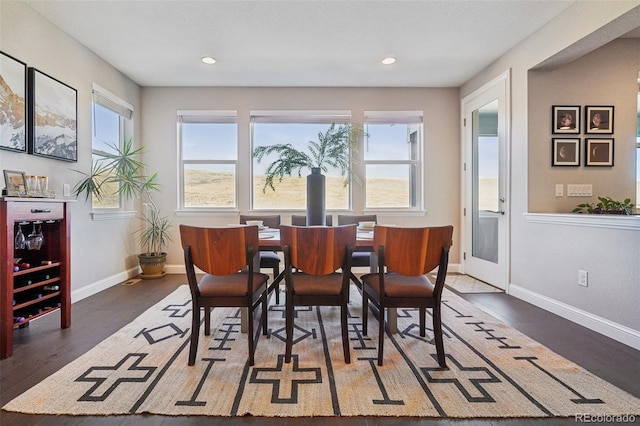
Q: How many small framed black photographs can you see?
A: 4